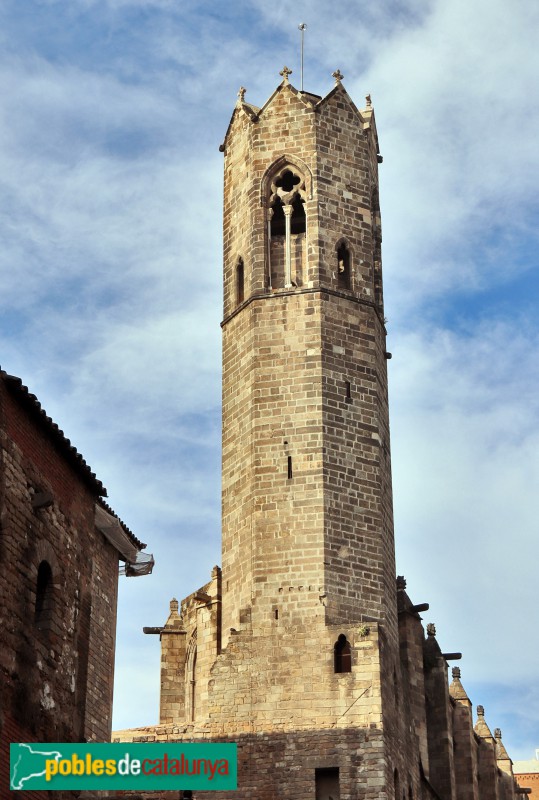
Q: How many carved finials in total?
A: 11